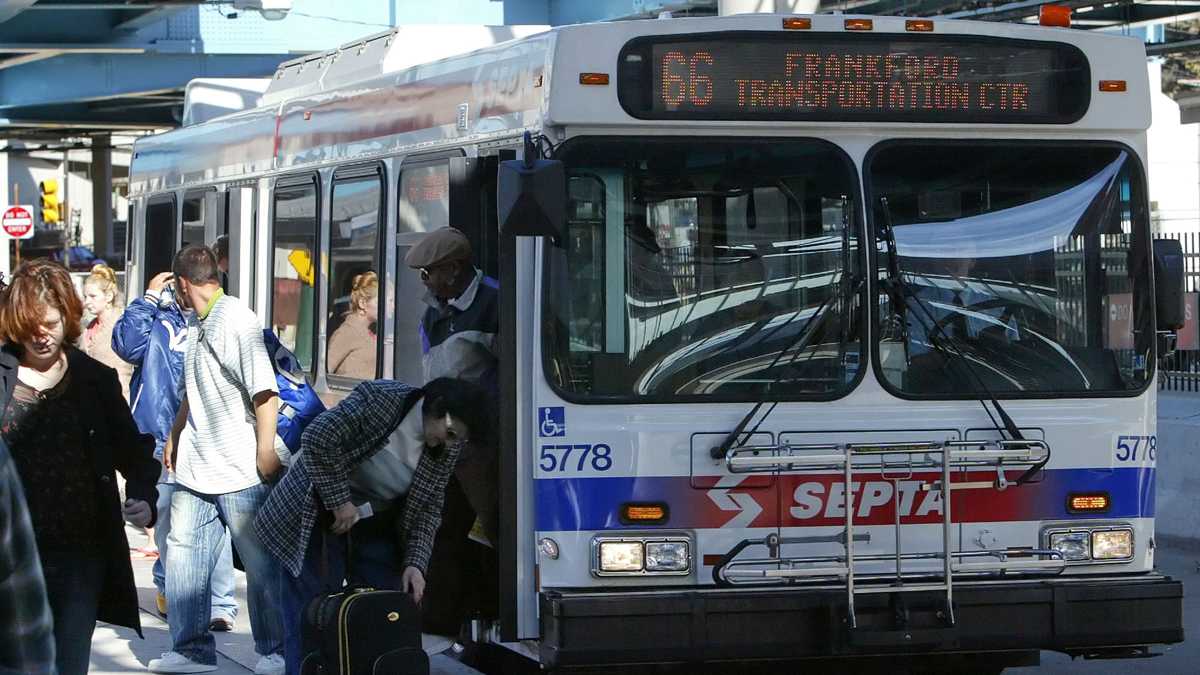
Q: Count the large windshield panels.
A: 2